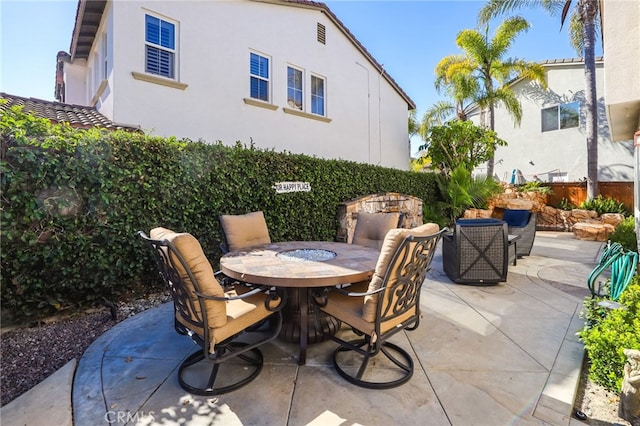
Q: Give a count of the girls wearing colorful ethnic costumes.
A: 0